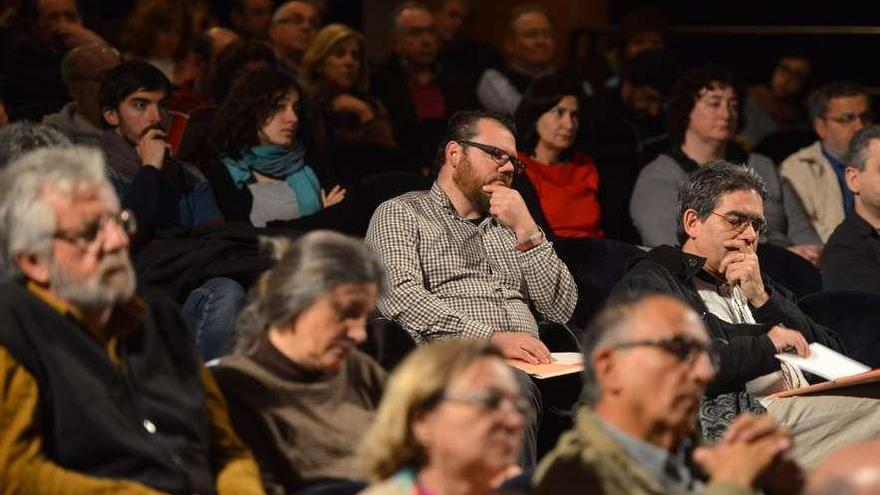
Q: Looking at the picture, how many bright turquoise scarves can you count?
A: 1